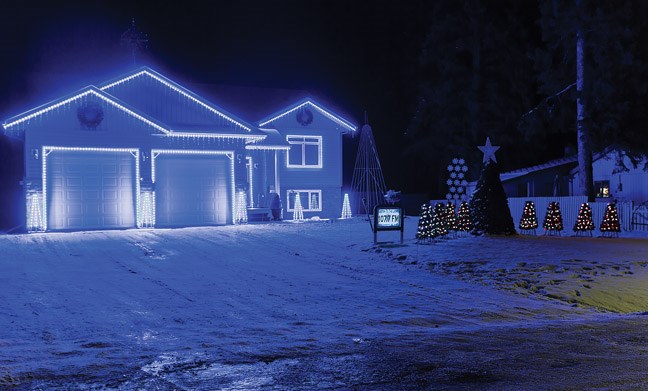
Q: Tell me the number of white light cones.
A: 5